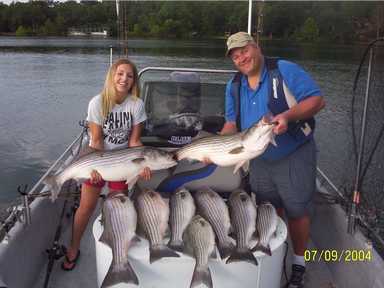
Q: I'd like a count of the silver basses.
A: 9